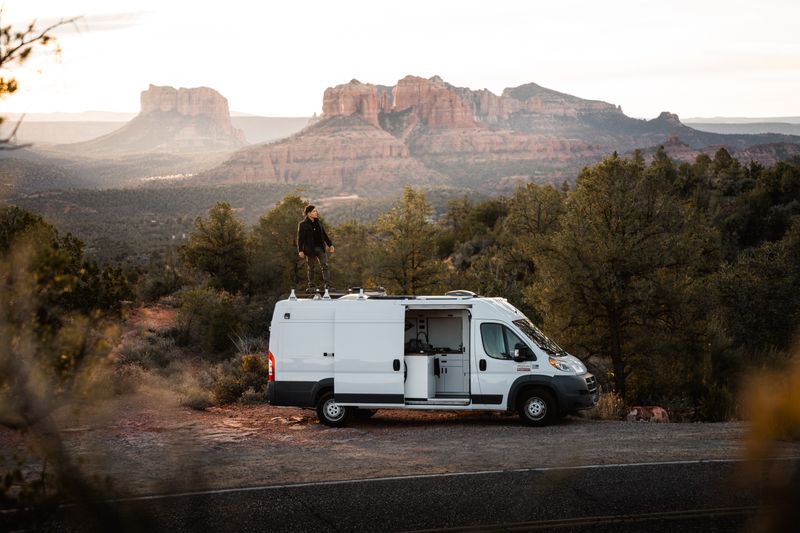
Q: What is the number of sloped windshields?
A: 1